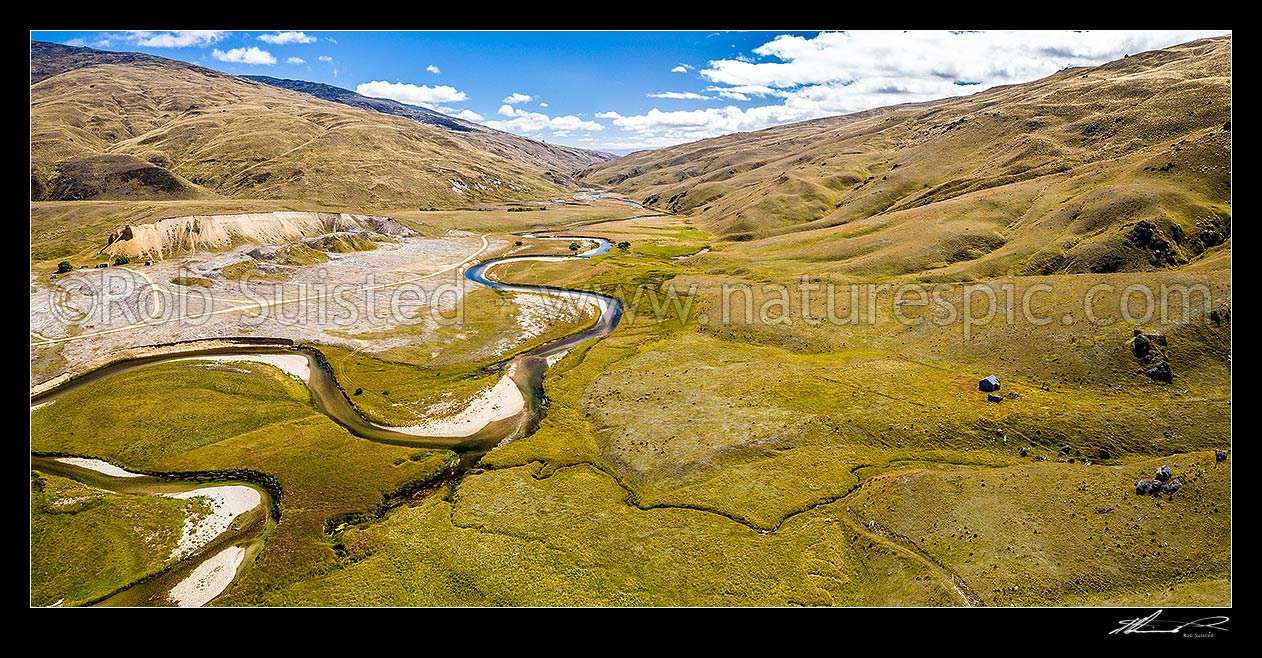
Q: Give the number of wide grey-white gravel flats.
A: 1